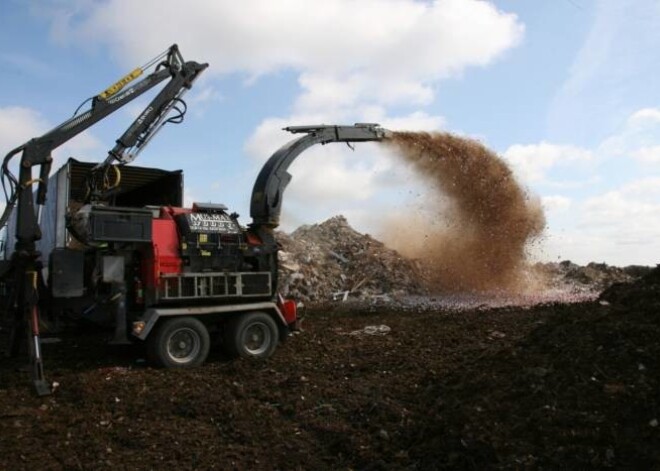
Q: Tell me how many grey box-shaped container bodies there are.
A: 1